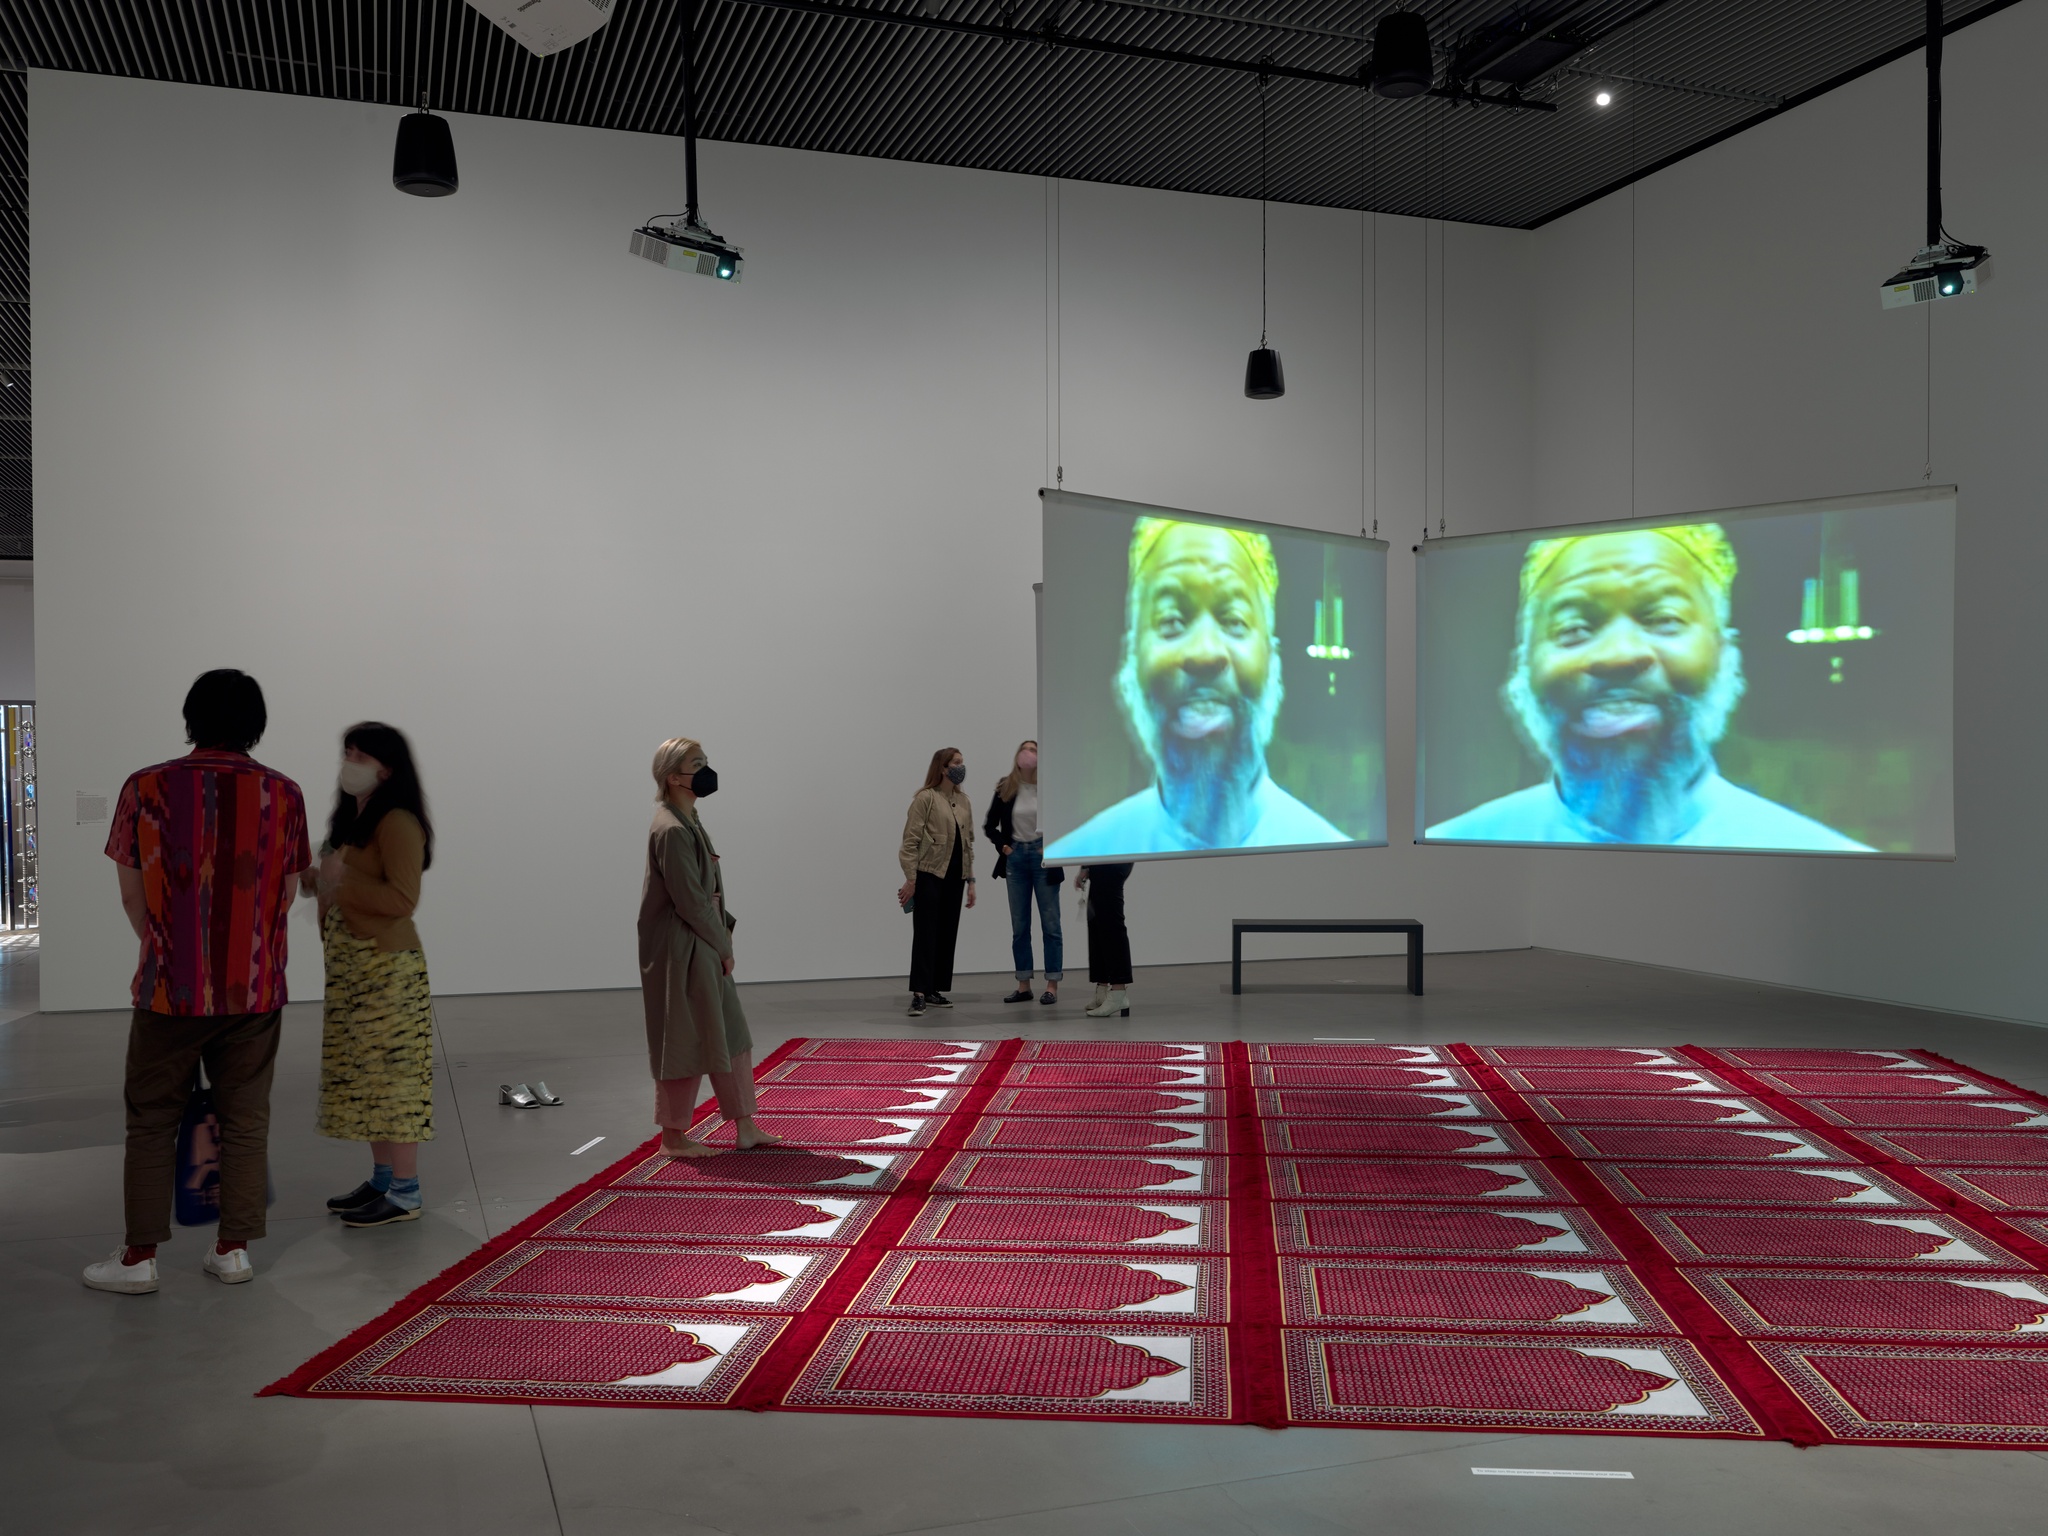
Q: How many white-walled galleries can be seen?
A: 1